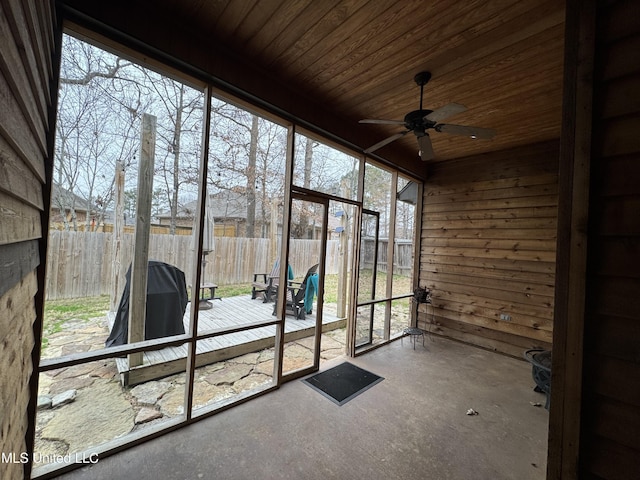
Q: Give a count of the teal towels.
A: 2